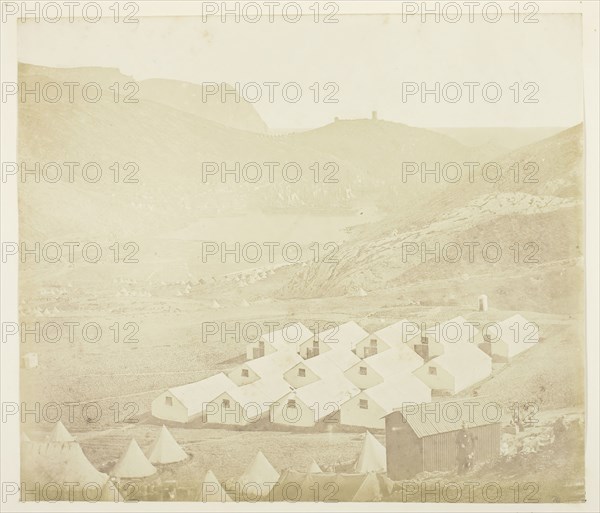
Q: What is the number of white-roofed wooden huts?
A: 13